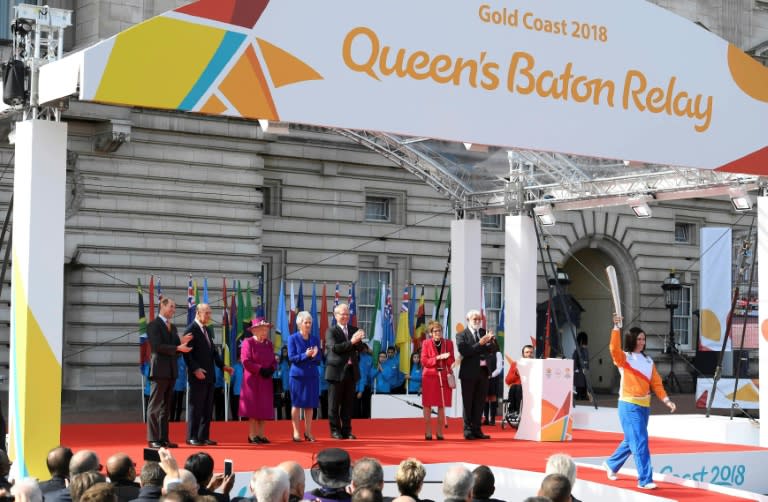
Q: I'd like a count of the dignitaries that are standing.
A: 7